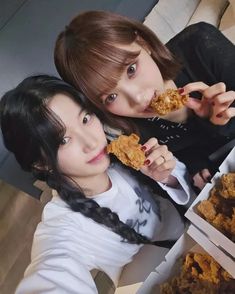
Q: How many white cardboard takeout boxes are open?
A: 2